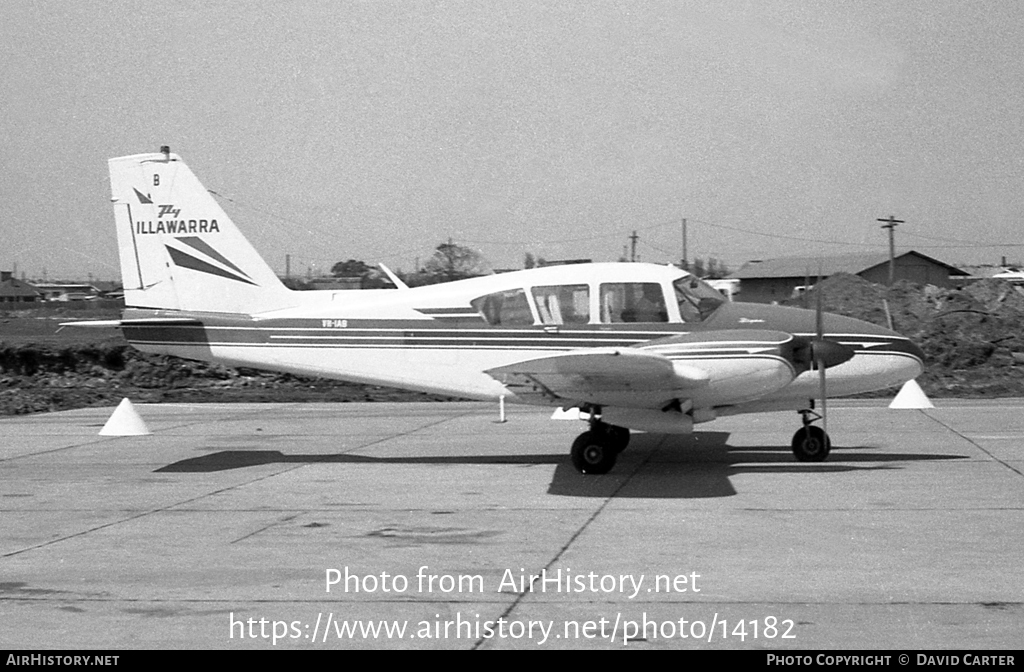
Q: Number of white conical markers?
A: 3